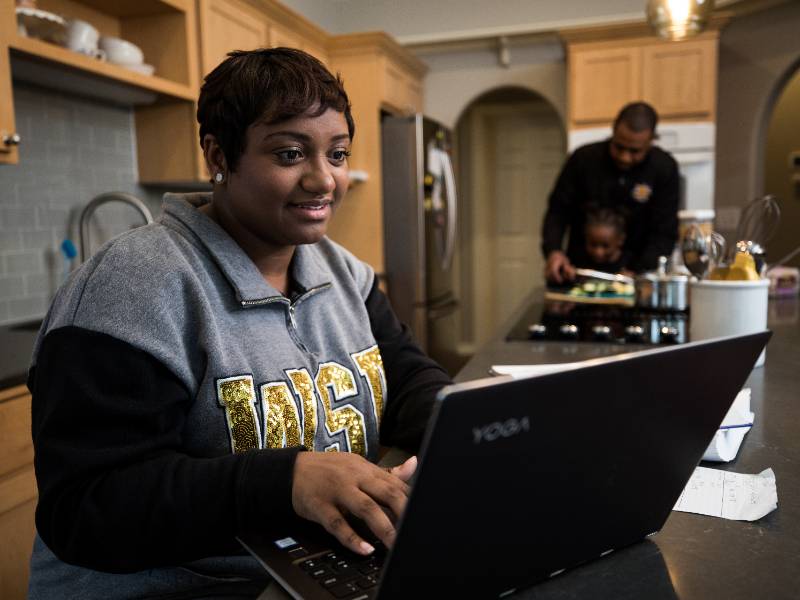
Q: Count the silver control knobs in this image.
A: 5